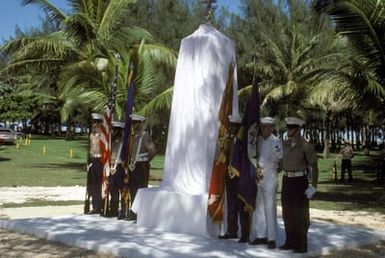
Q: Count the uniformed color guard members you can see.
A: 6